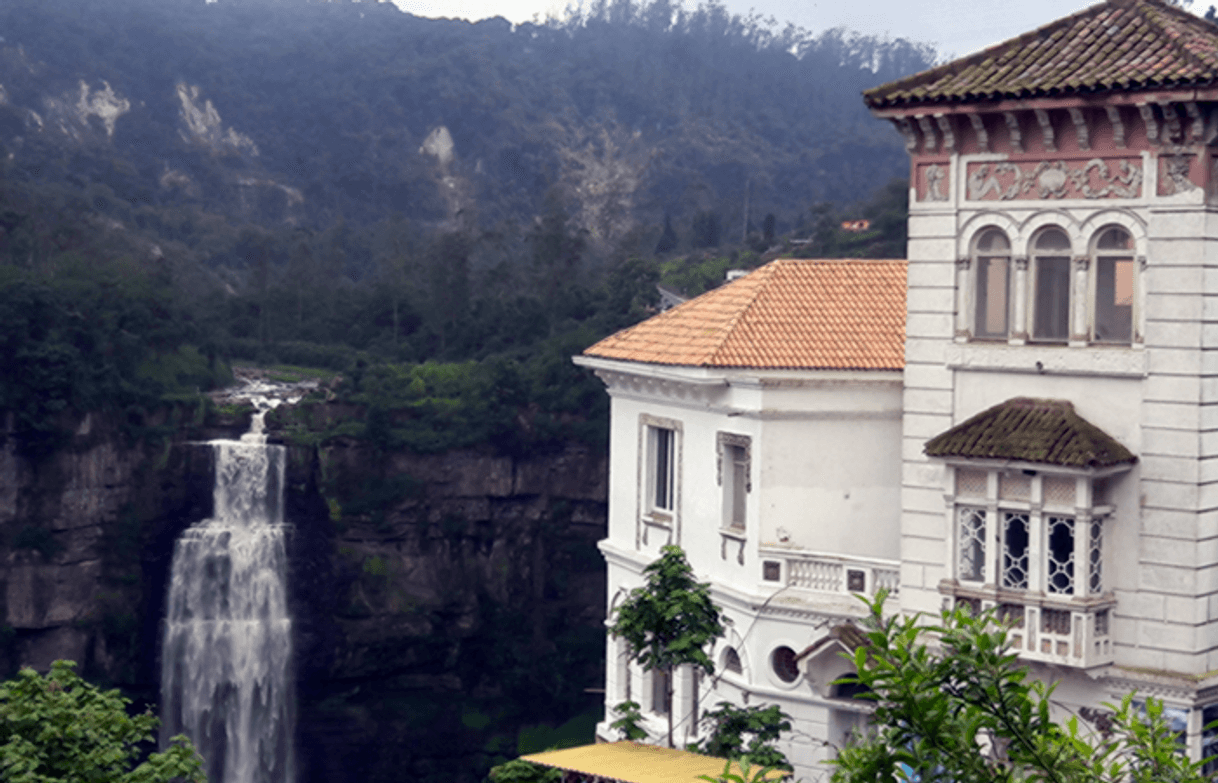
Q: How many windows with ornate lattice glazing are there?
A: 4